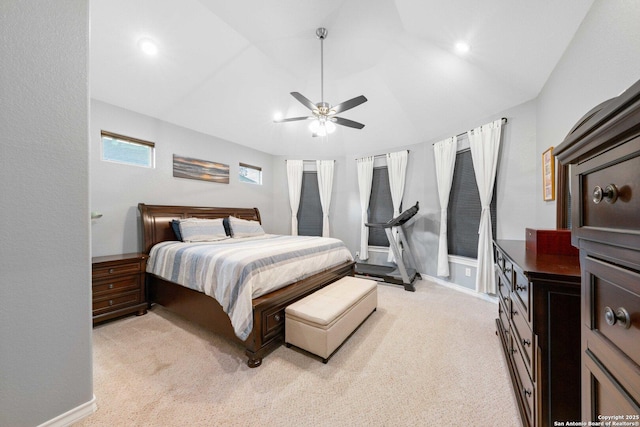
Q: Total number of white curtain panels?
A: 6